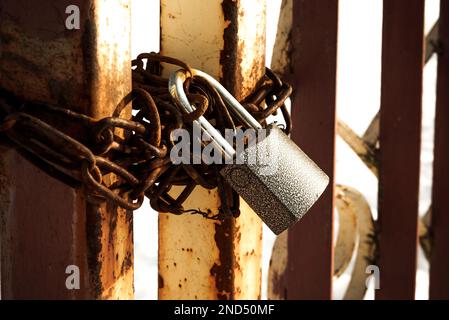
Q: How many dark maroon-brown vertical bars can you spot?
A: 3